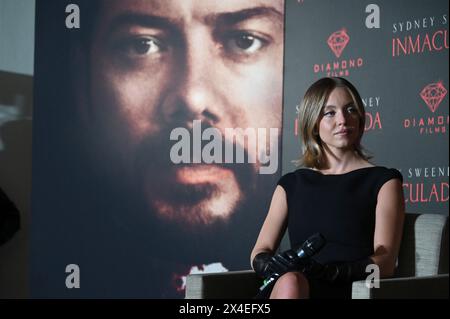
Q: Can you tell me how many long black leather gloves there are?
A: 2